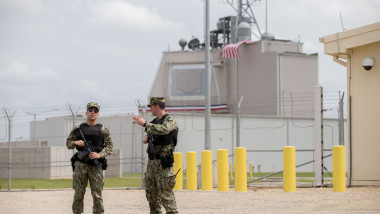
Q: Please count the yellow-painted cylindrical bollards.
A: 7